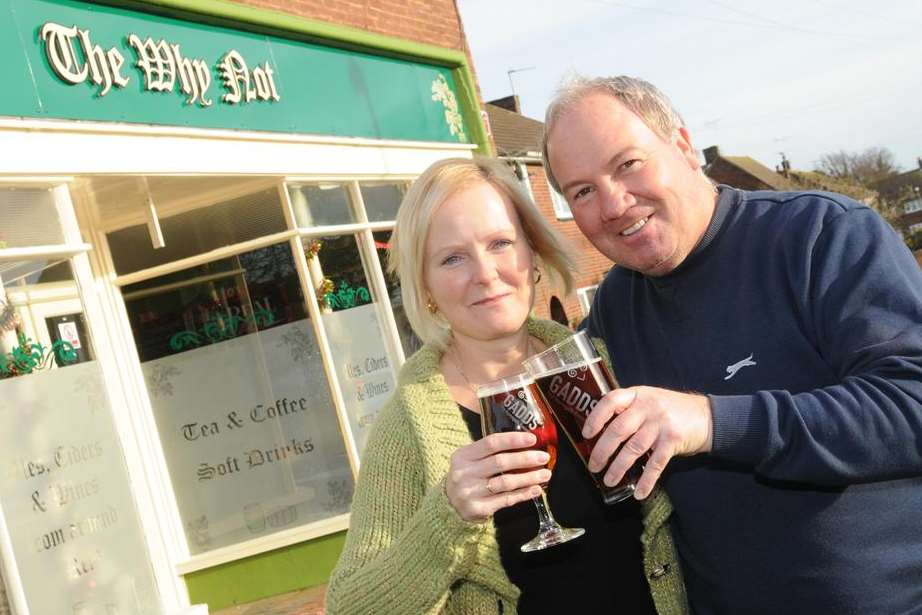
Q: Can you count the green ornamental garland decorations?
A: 3